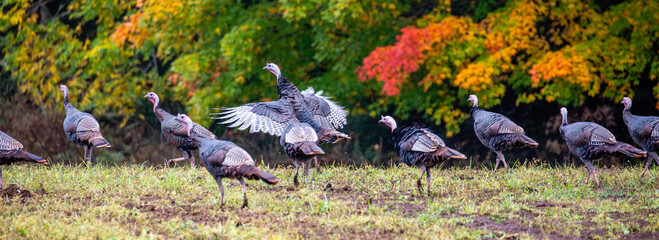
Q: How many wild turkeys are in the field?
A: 10